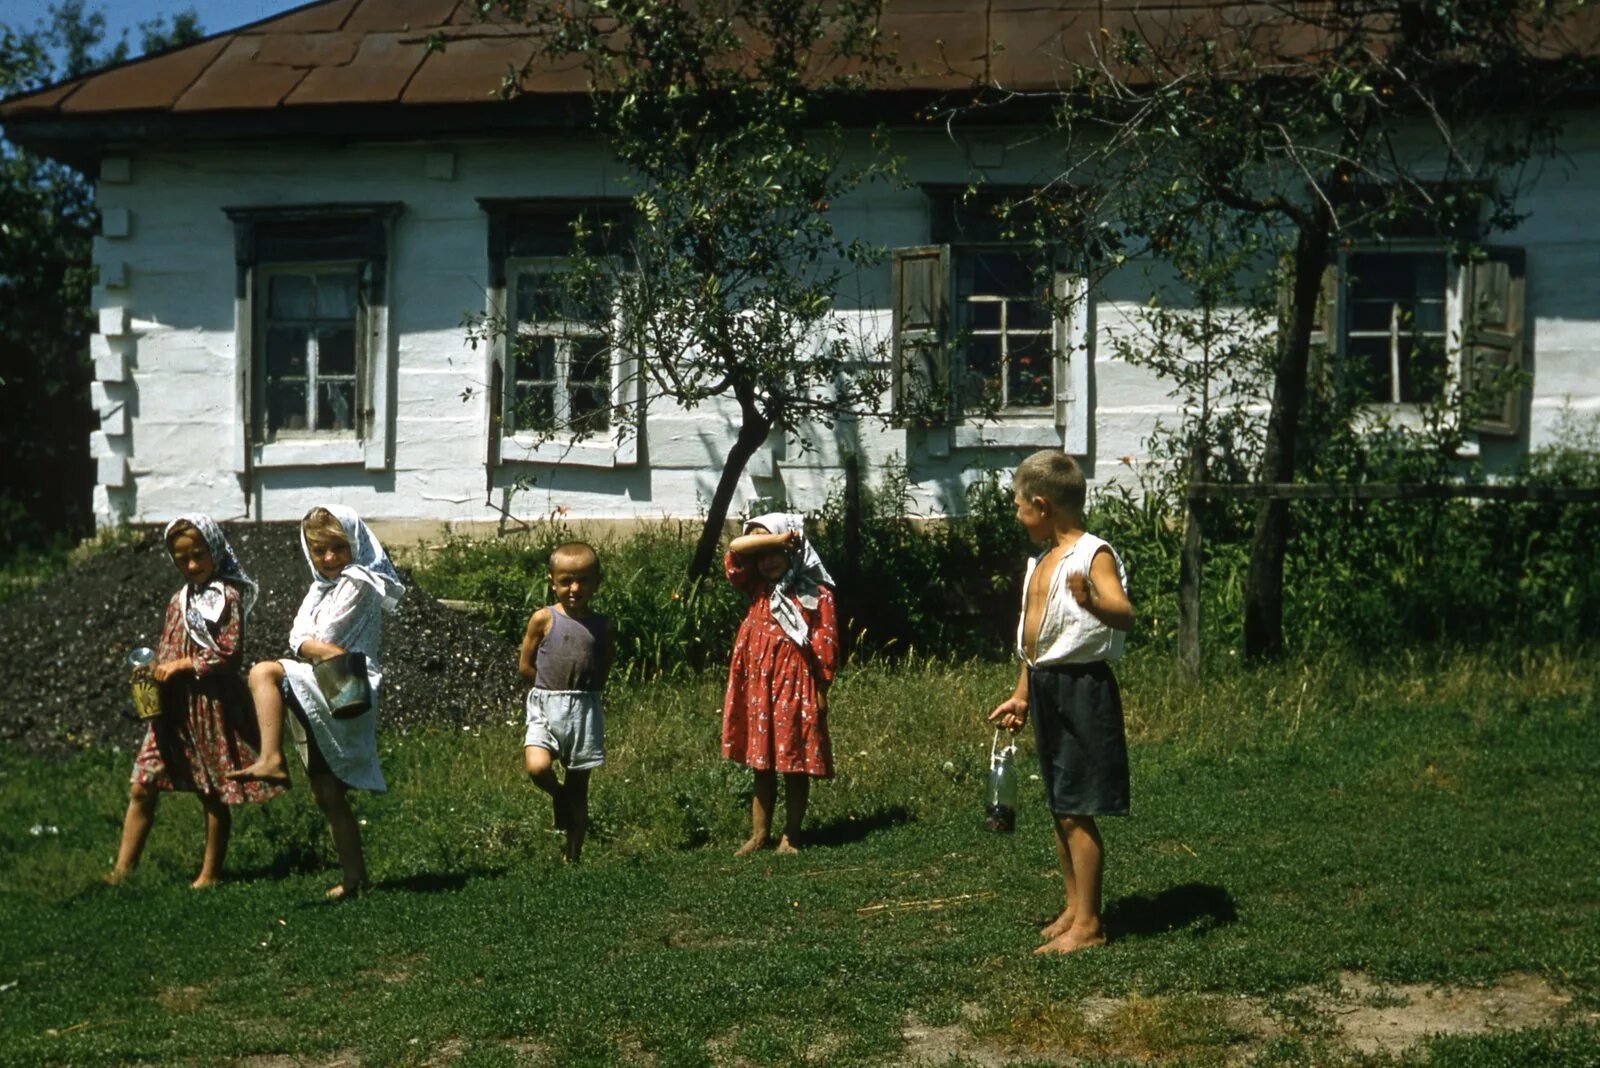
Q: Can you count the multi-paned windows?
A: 4